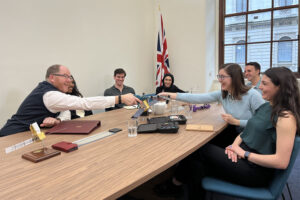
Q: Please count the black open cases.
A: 2